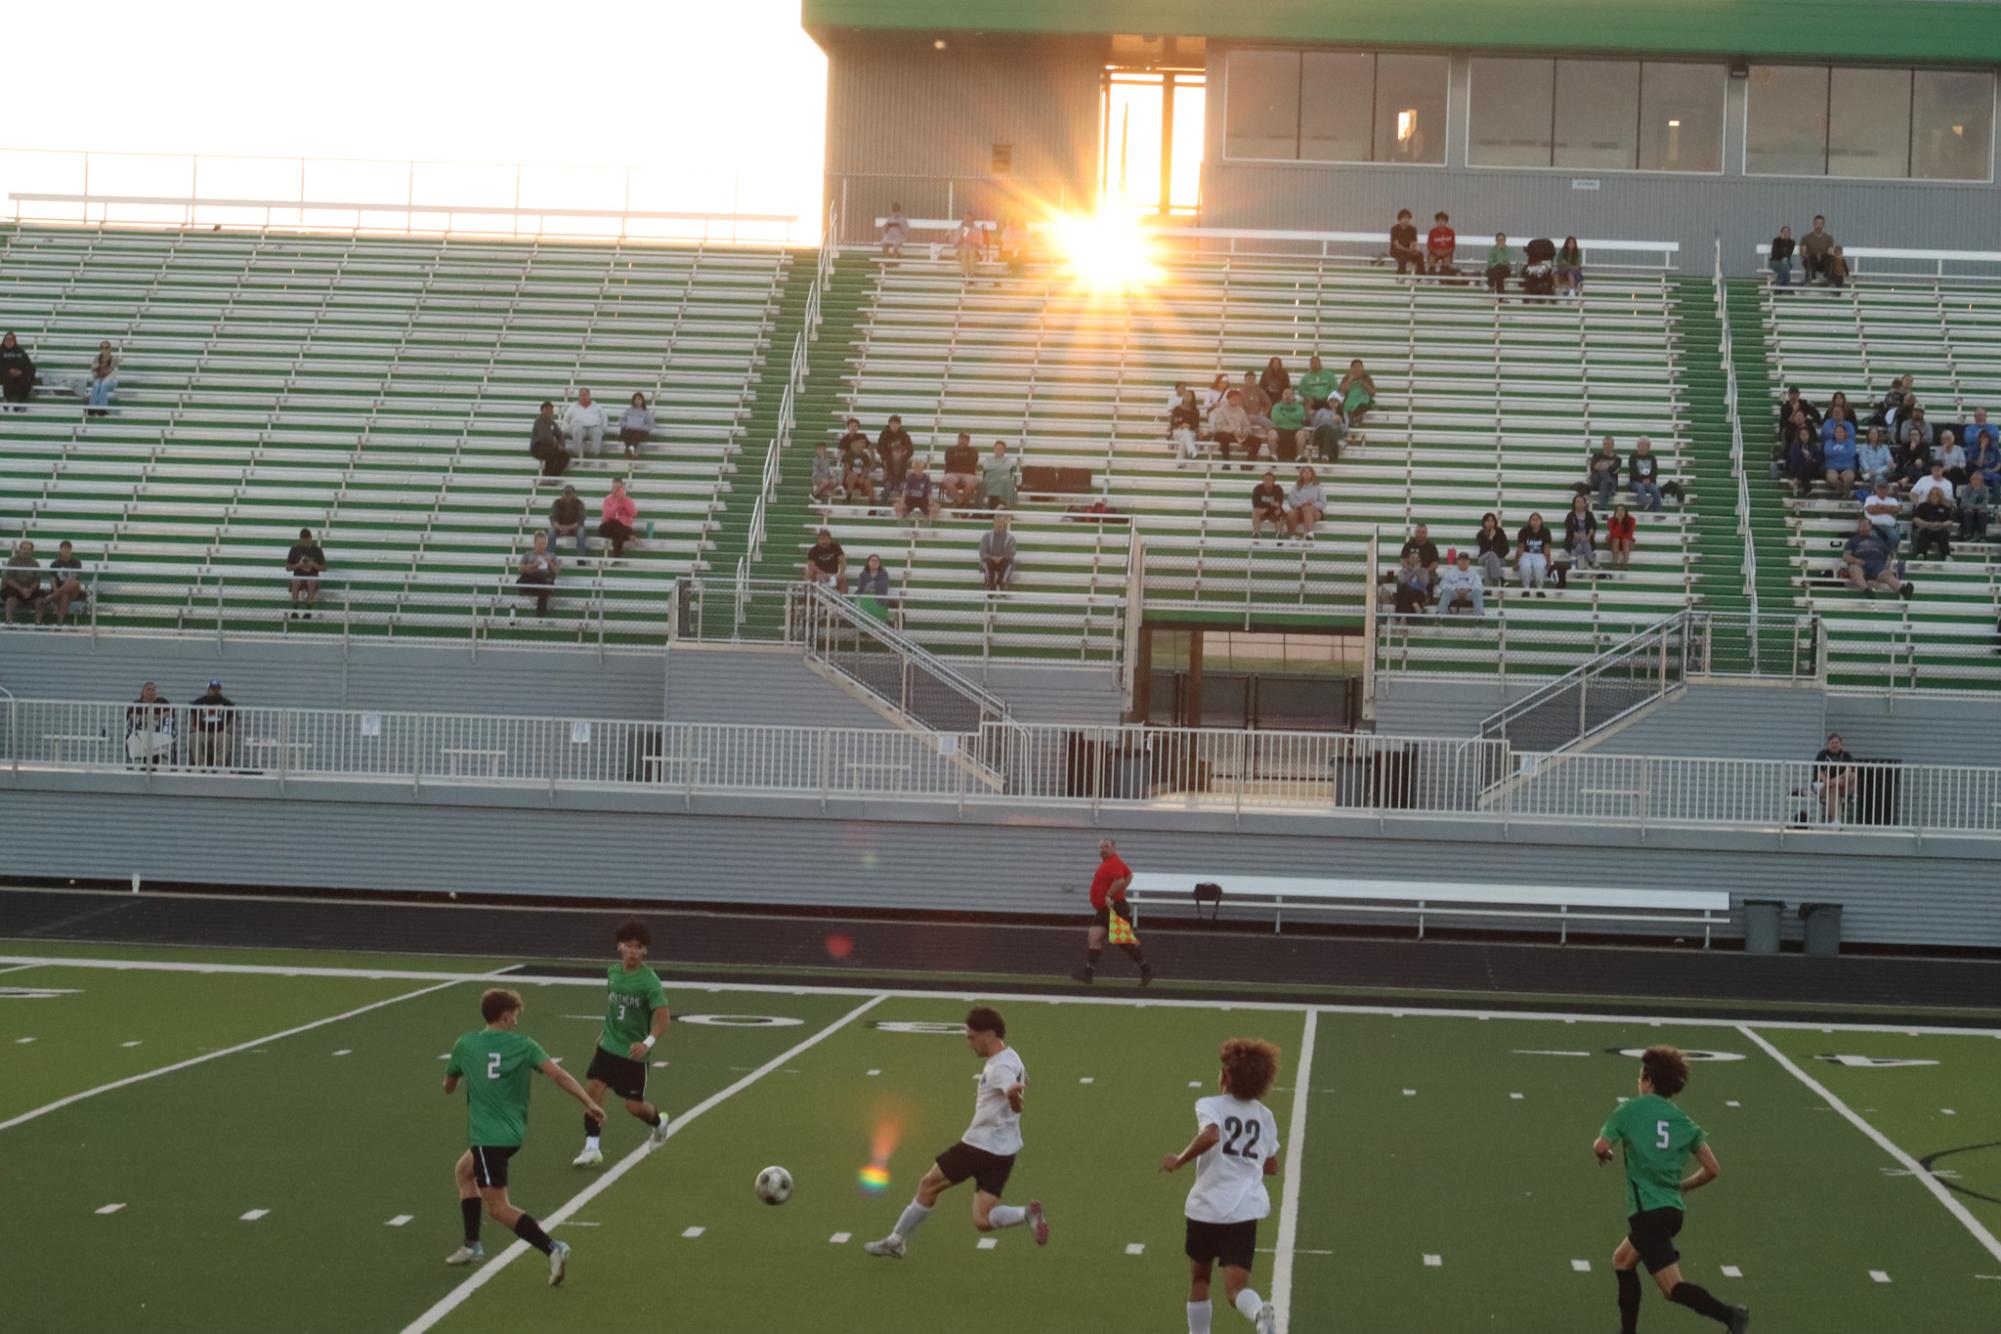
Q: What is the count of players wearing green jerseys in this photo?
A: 3